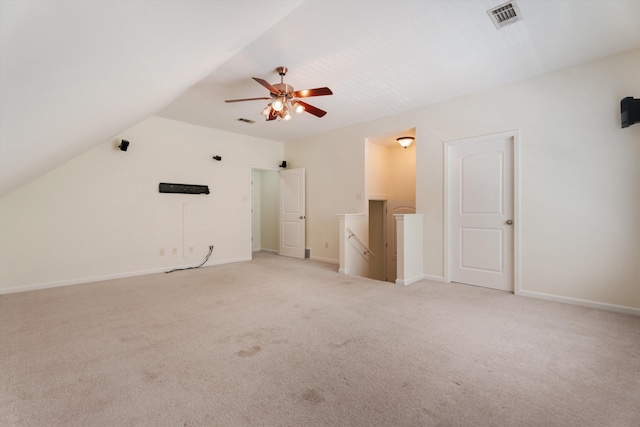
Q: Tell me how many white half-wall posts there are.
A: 2